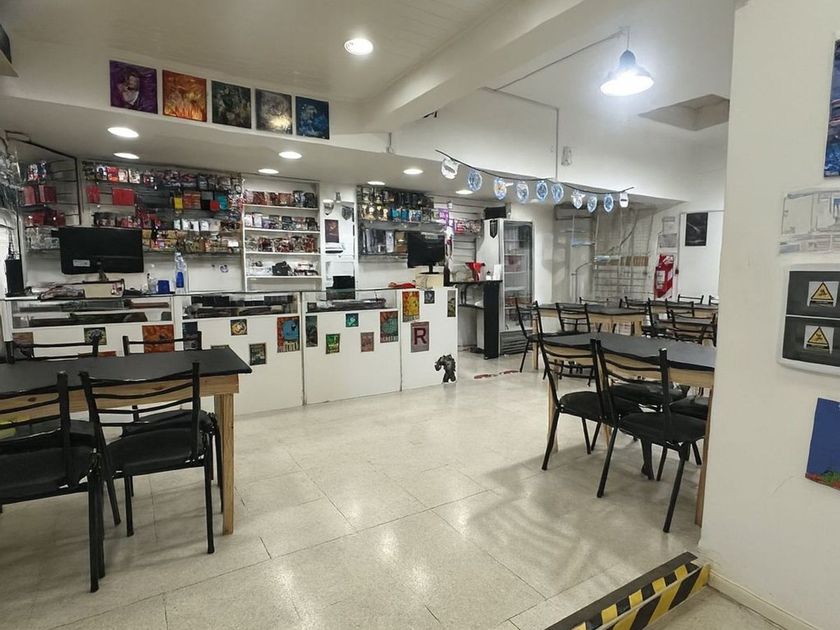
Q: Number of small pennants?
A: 10